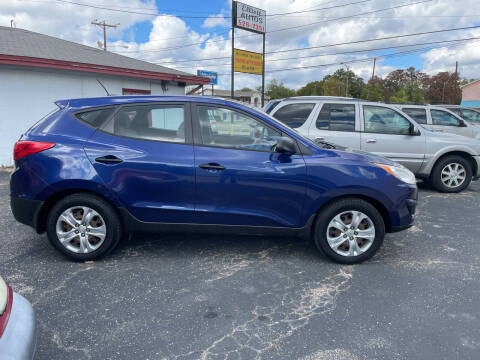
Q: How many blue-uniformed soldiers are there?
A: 0